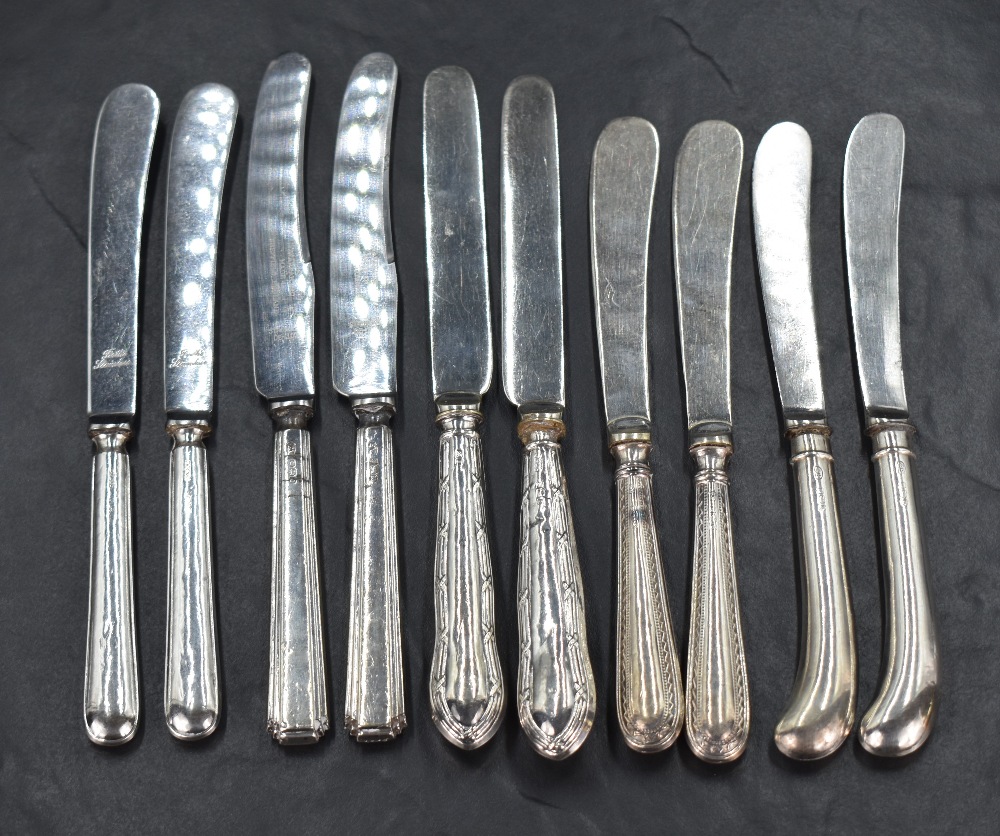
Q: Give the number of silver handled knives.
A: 10